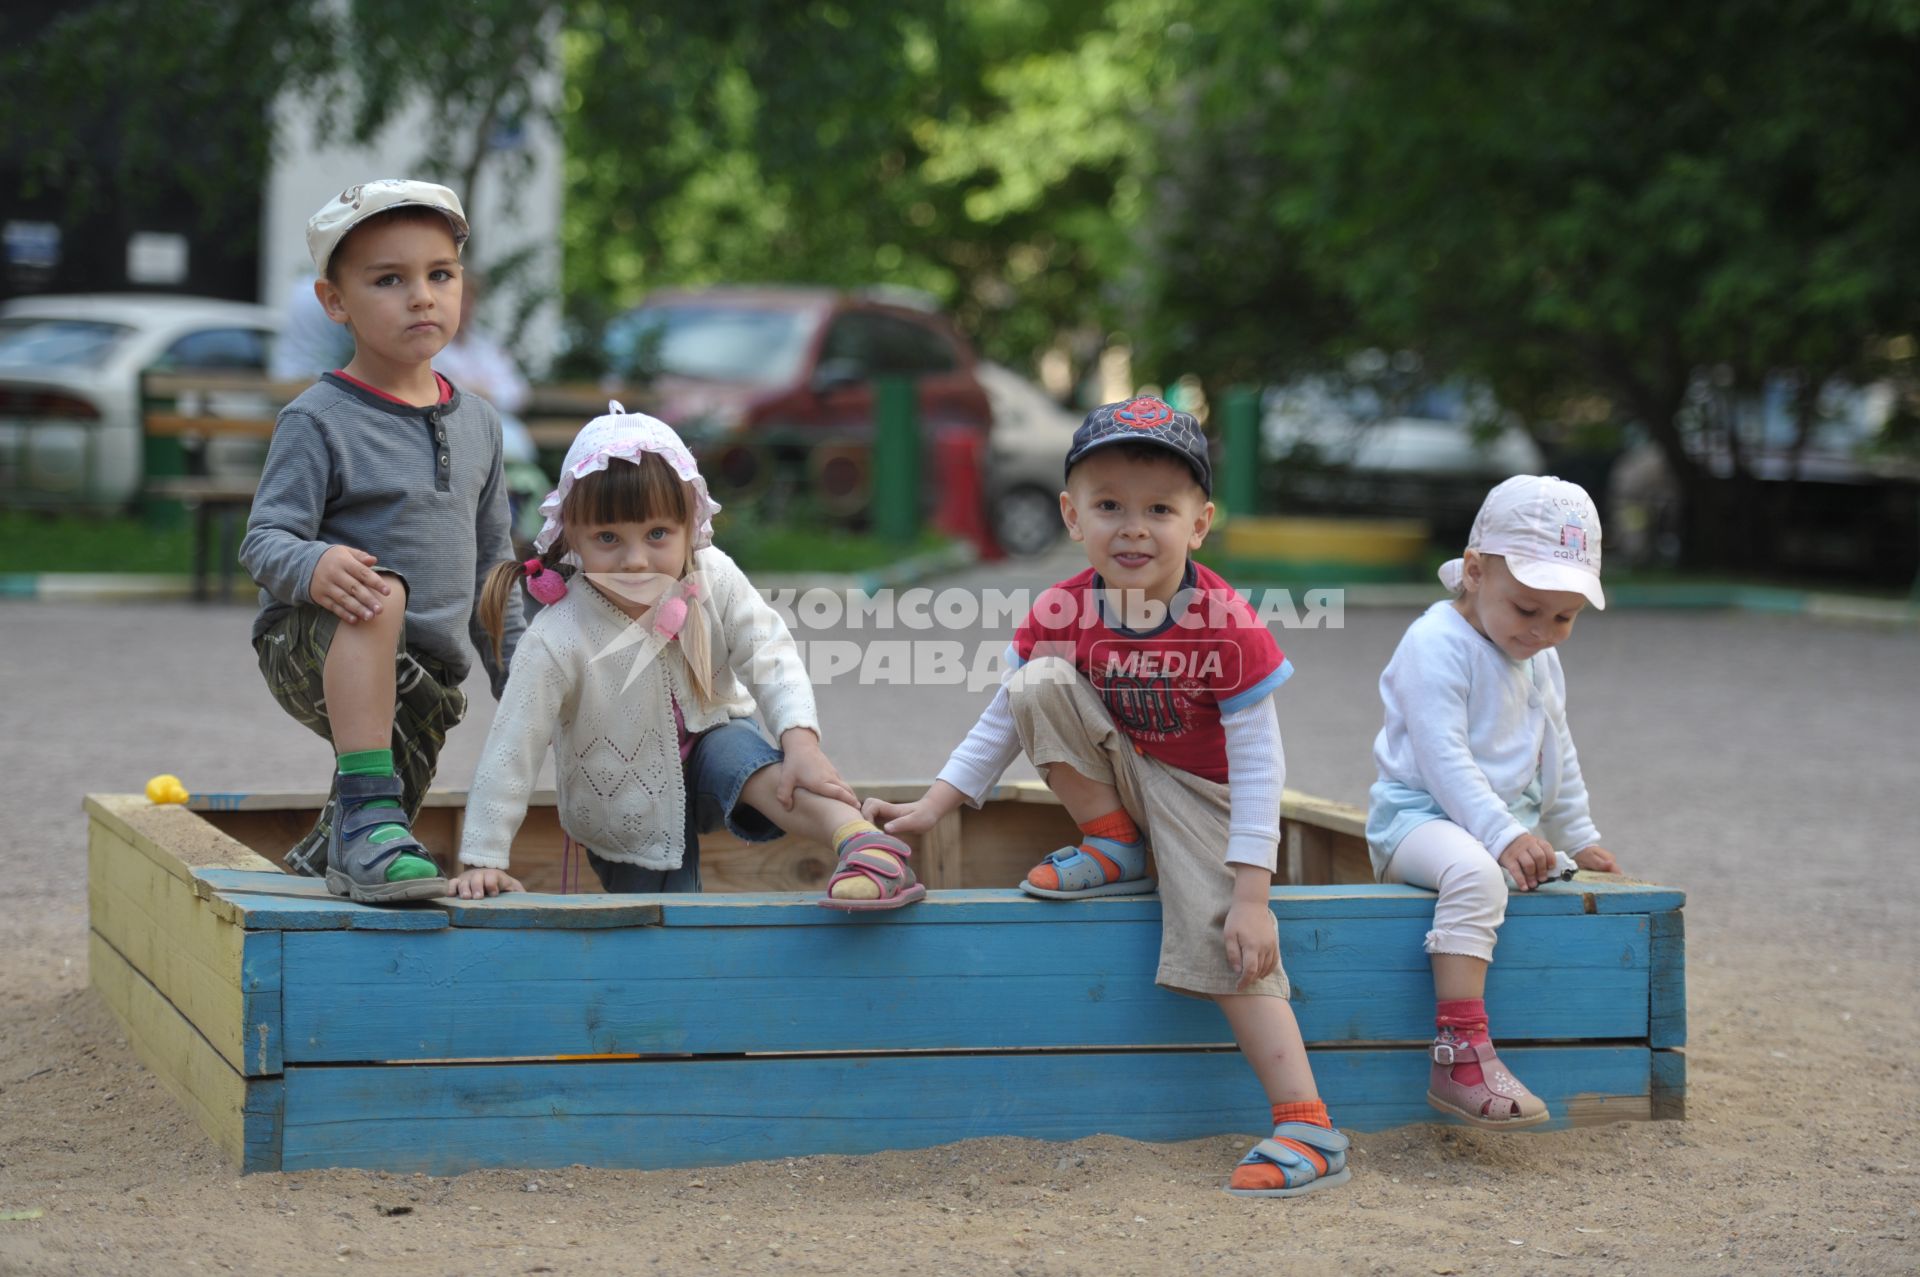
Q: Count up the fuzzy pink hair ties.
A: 2